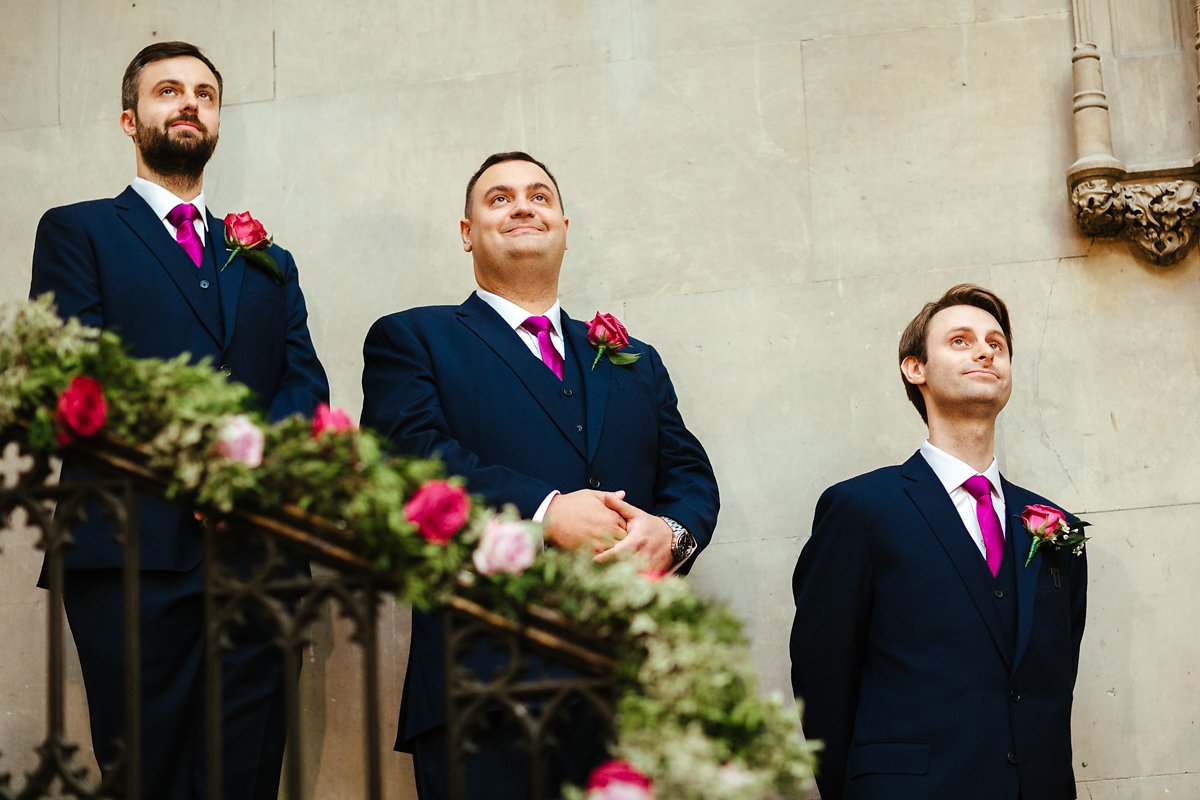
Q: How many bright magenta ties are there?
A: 3